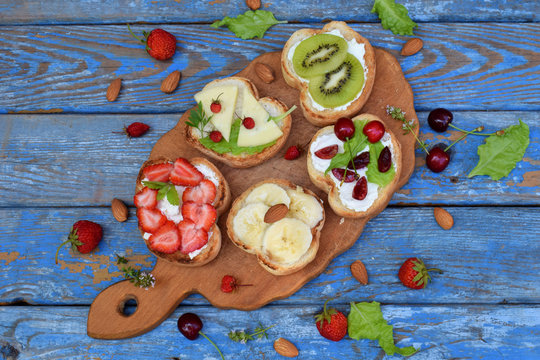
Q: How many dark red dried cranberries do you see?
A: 5